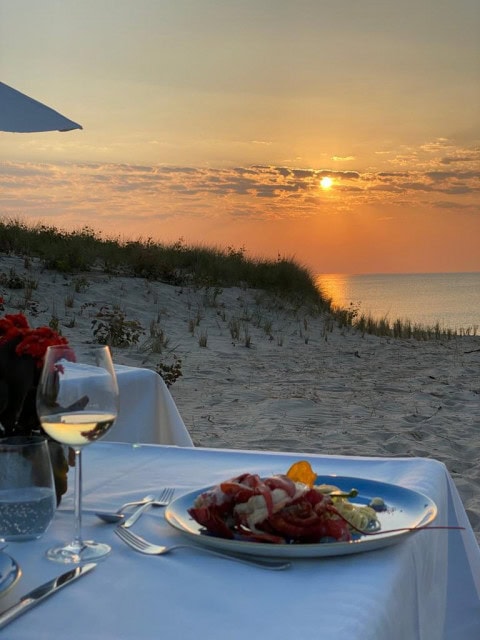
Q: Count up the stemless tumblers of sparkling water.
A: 1